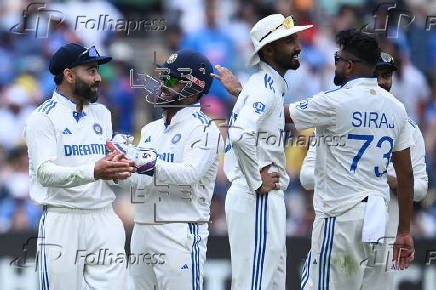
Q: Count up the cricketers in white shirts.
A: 5